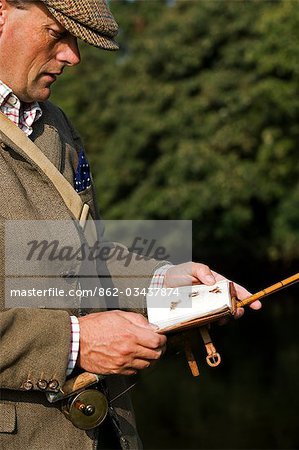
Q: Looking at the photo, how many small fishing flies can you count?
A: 3